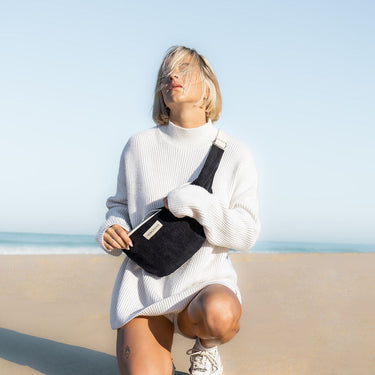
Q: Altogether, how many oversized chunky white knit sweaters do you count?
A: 1